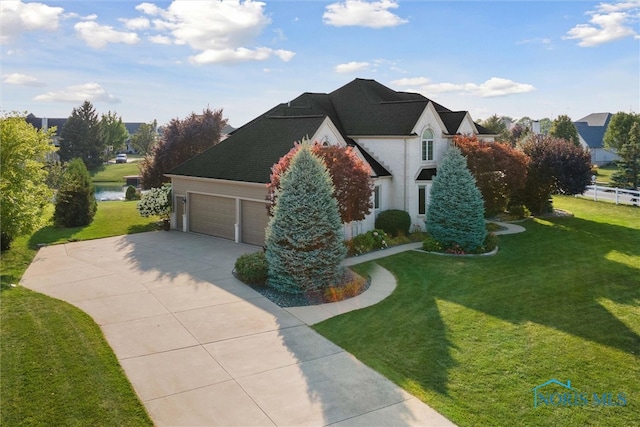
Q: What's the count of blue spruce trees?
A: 2